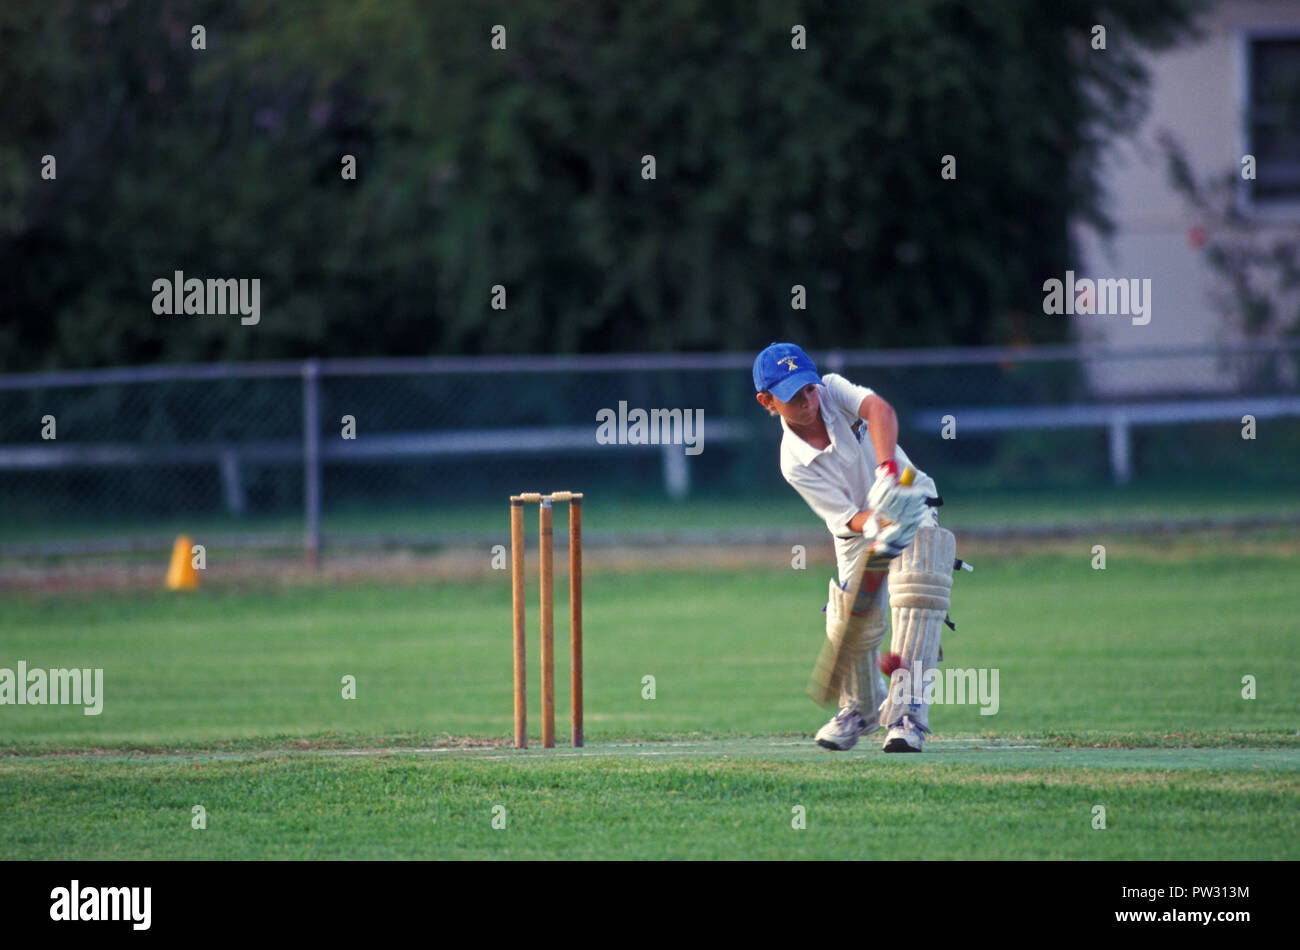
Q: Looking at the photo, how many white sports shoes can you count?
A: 2